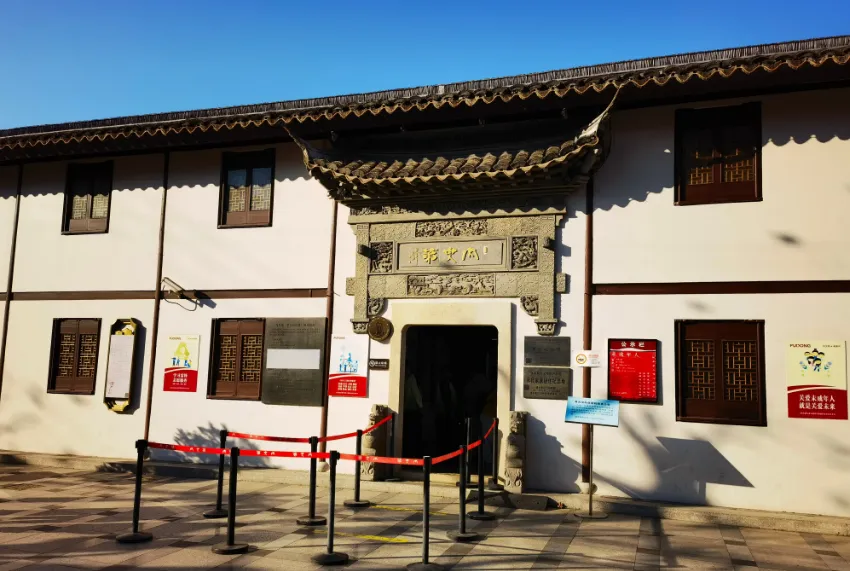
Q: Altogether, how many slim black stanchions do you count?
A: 12